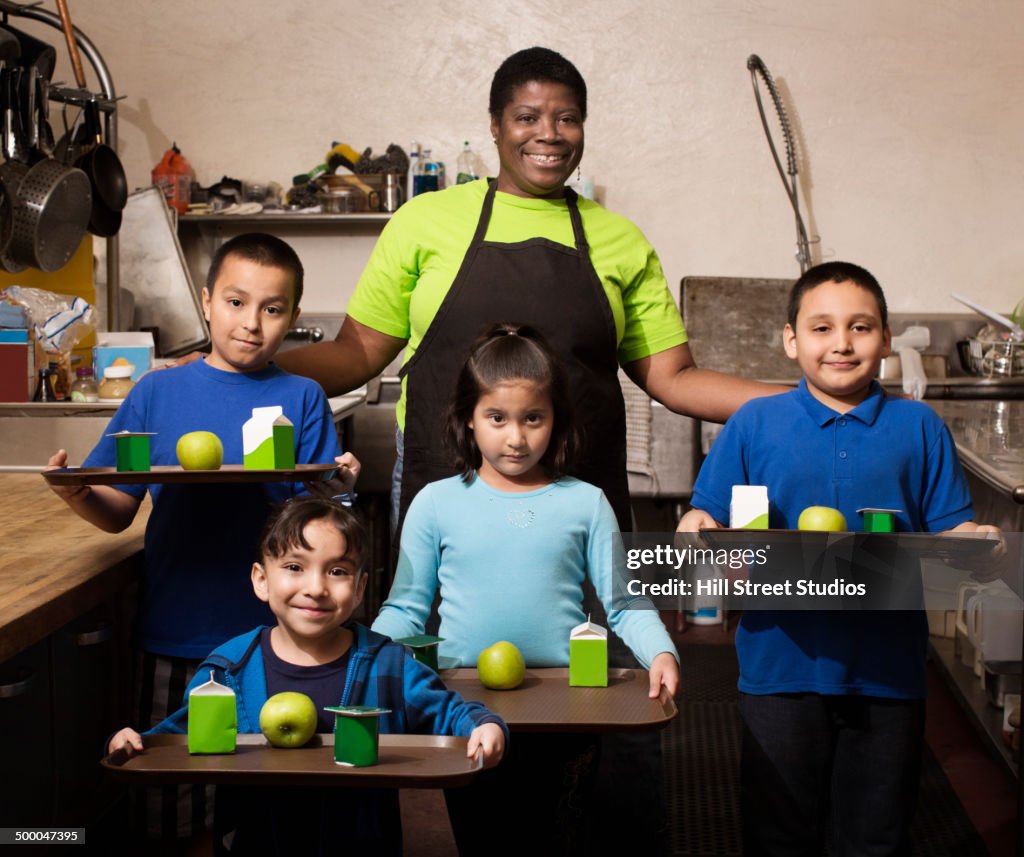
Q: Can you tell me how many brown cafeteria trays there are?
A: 4